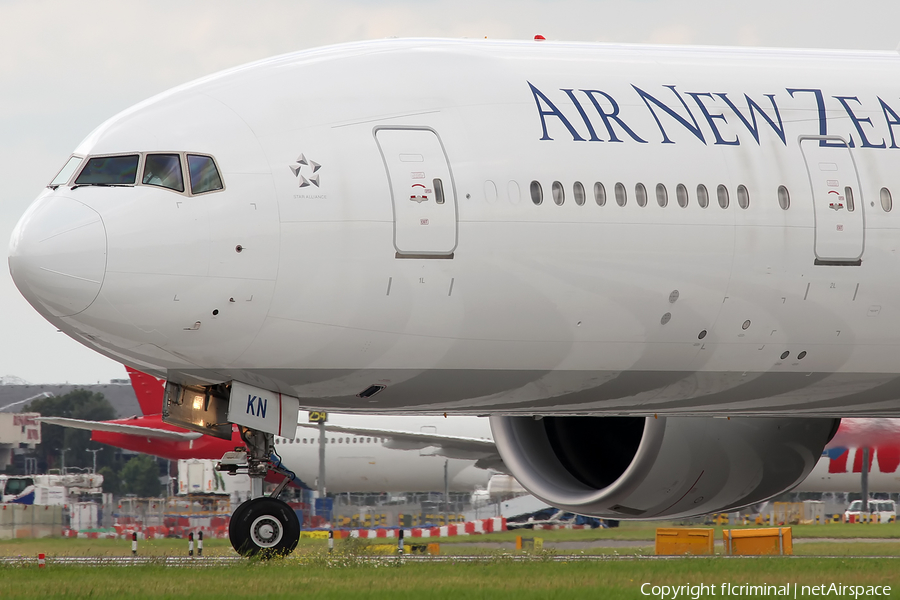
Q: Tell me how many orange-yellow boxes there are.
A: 2